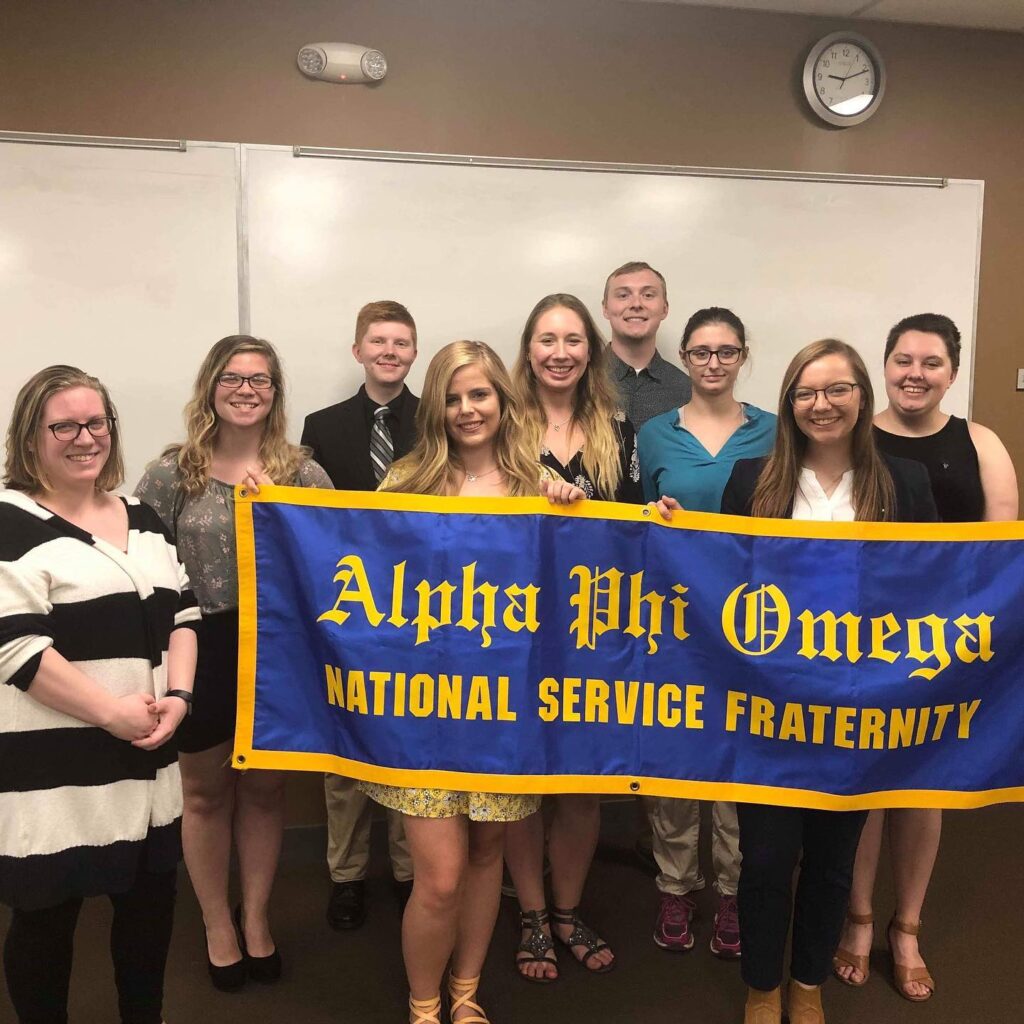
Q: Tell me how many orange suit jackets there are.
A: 0